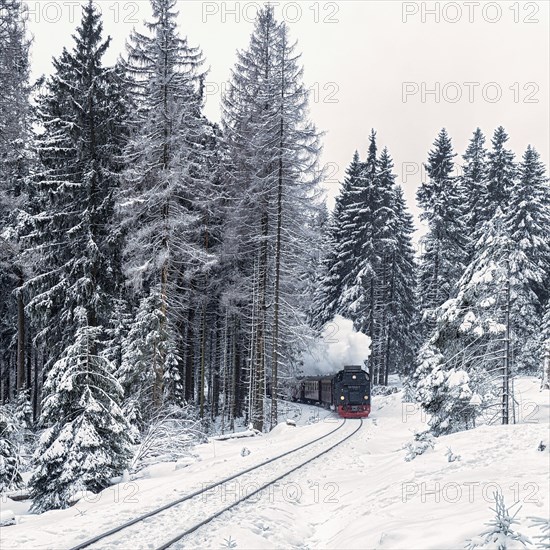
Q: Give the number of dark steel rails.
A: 2